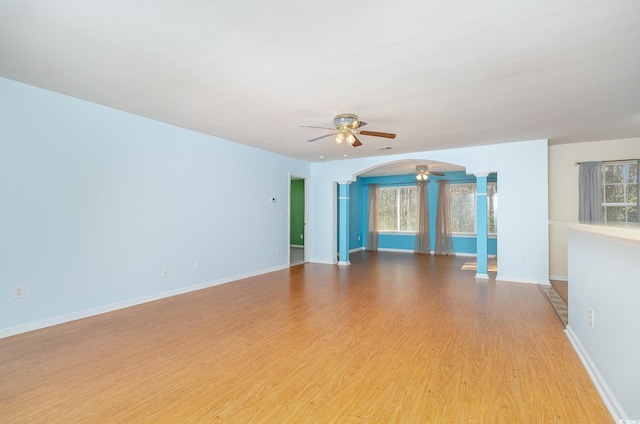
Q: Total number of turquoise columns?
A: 2